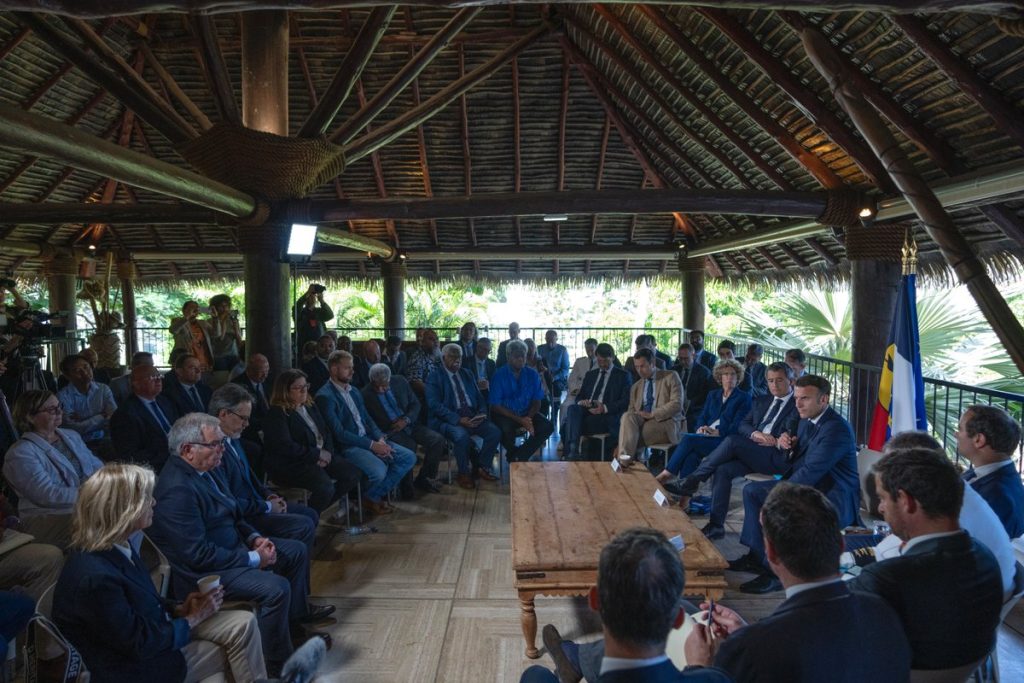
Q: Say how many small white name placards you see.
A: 3